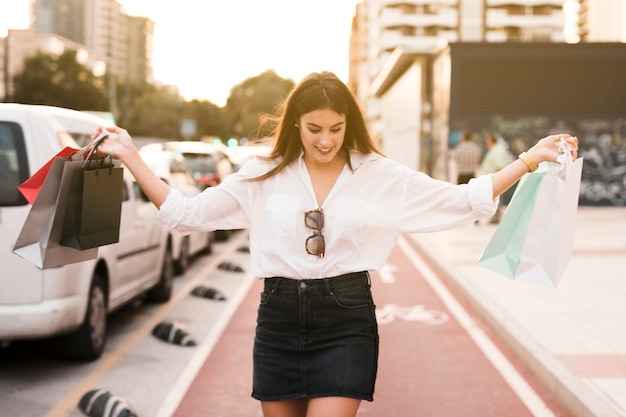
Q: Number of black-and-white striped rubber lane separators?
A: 5